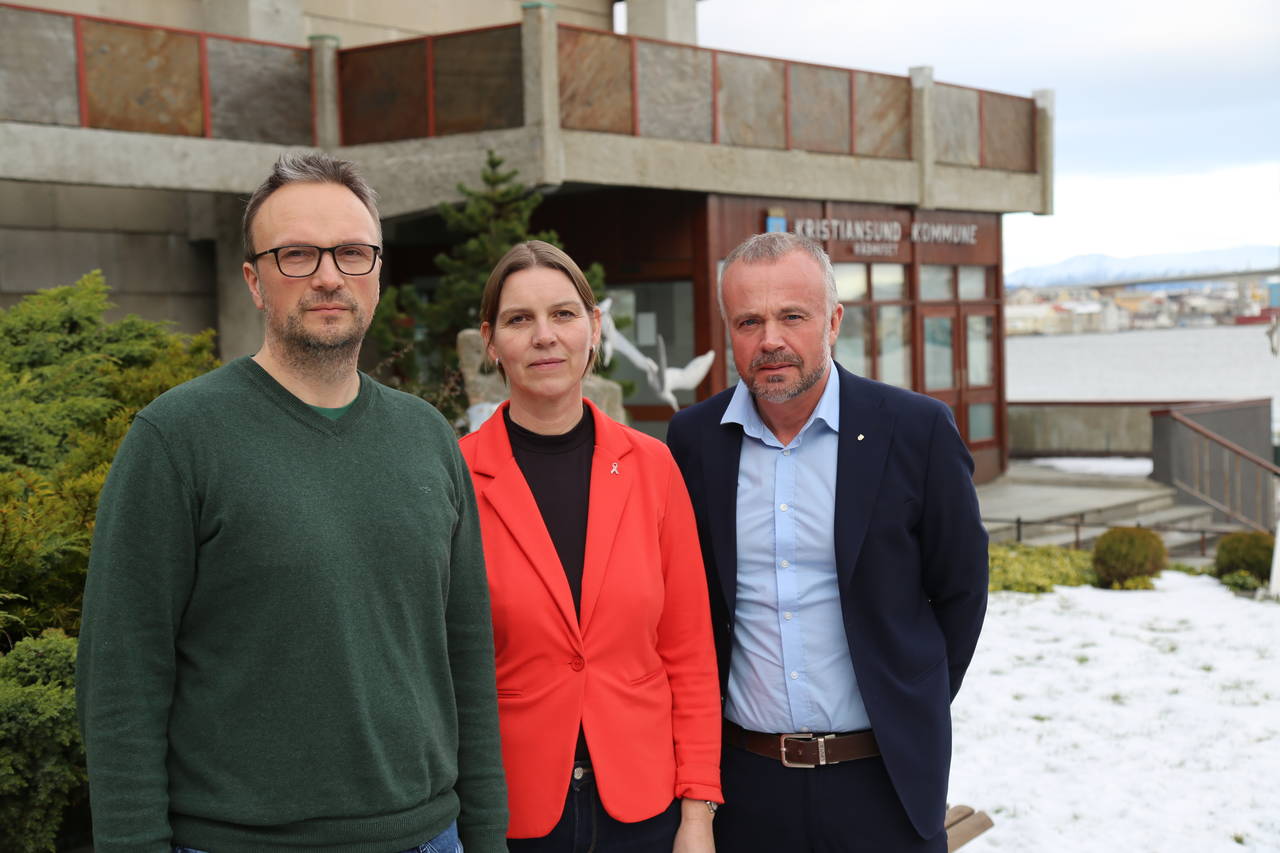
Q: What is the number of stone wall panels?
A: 12